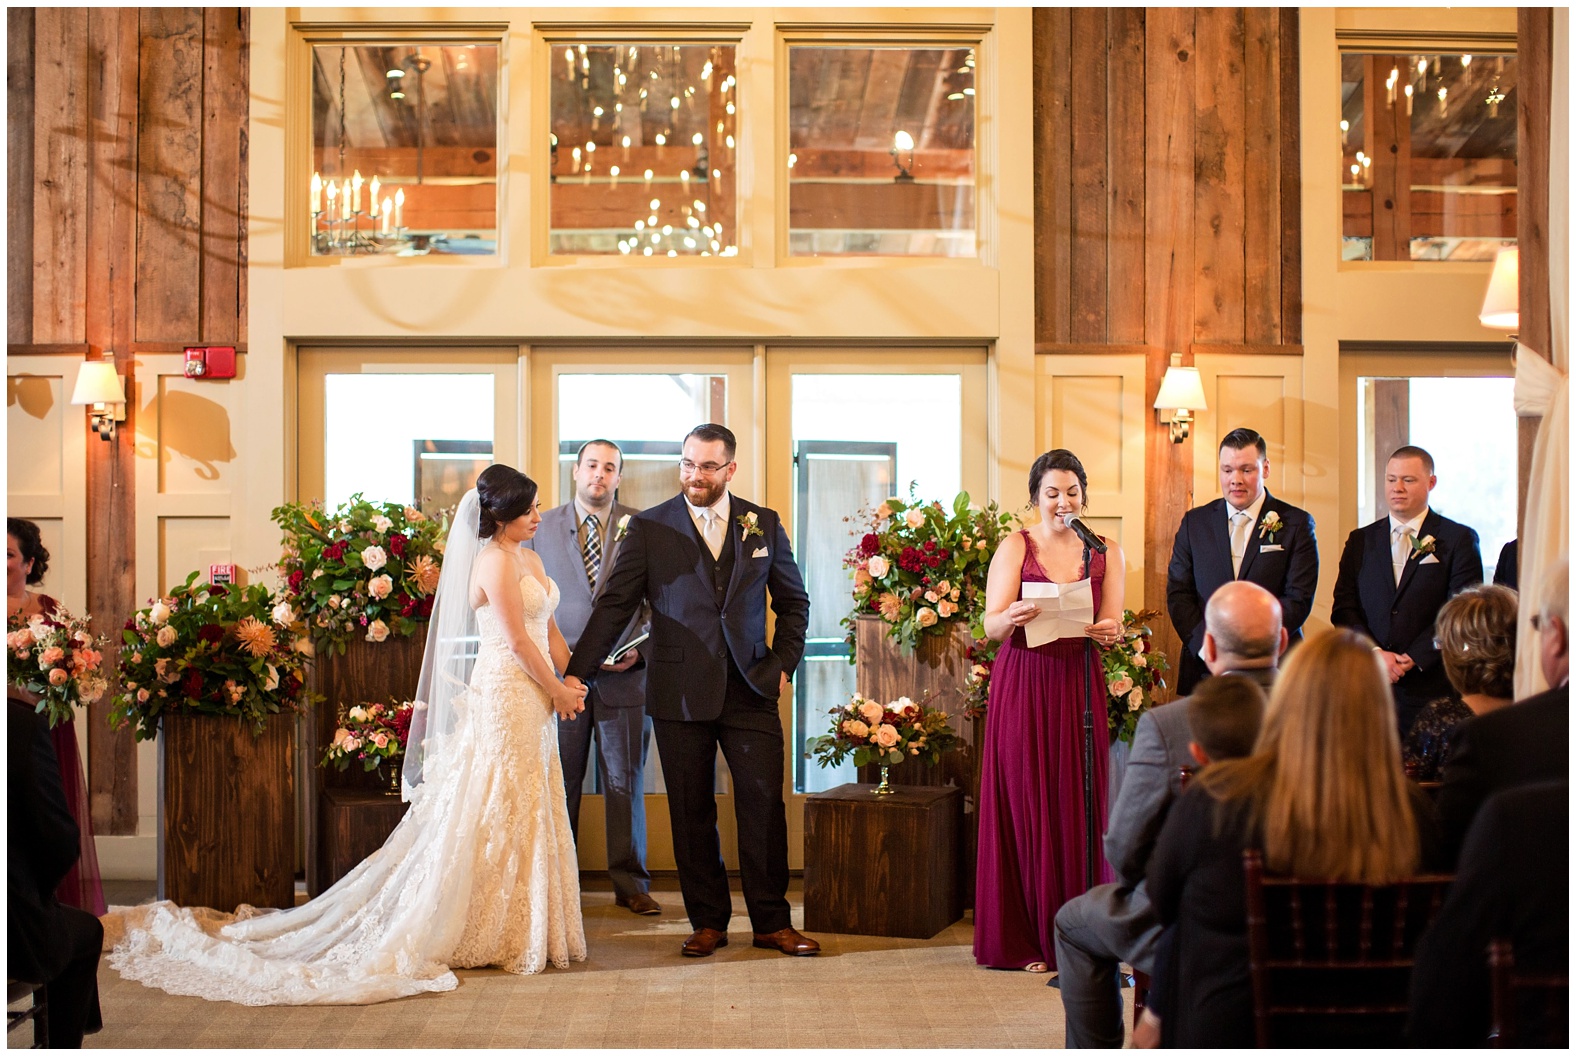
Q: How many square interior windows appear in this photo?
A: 4